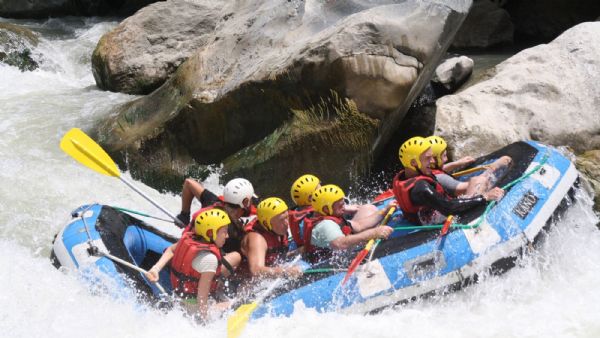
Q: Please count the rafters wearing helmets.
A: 7